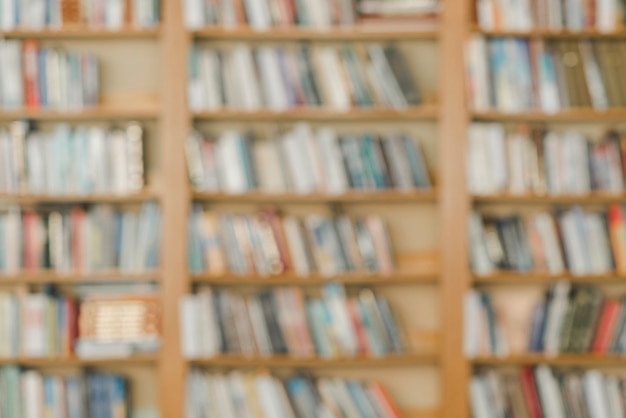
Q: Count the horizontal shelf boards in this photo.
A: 15